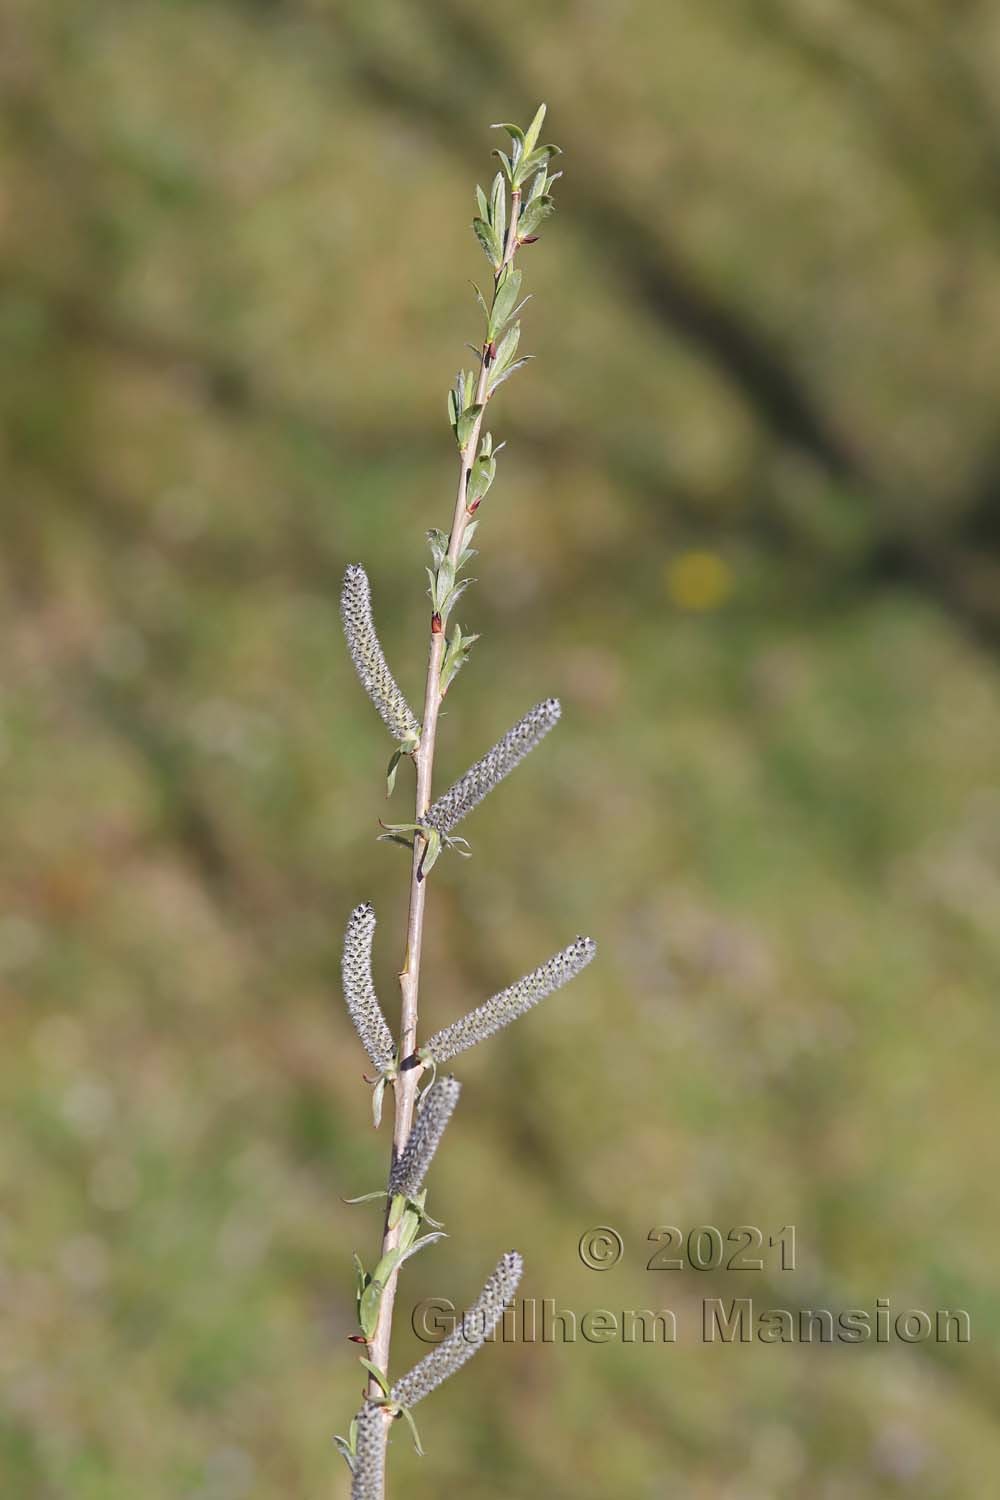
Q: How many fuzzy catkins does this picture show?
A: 7